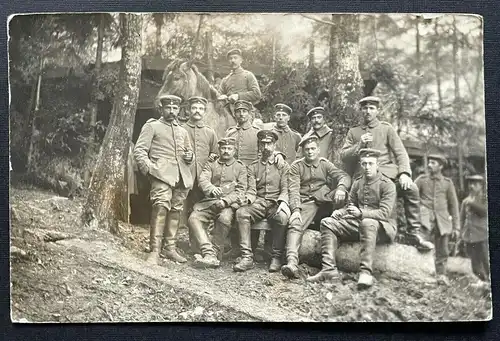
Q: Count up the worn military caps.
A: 13